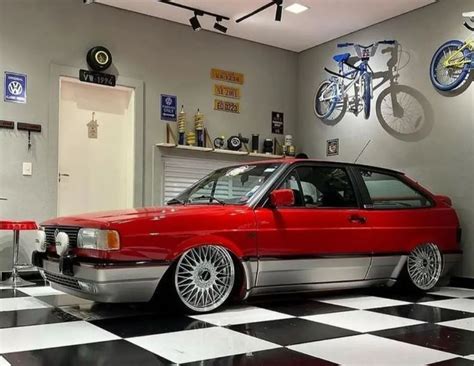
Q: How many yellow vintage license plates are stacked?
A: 3